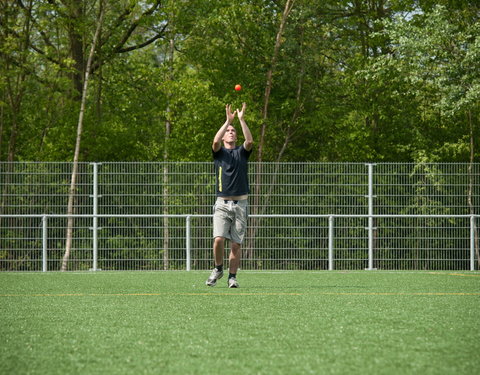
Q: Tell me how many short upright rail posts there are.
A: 4